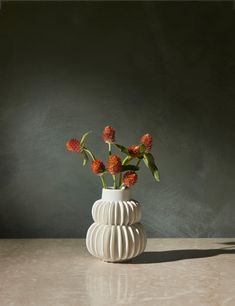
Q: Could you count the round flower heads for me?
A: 7